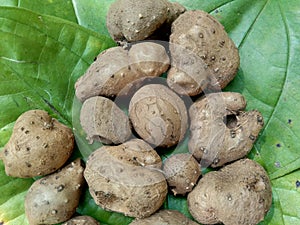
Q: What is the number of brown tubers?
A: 13